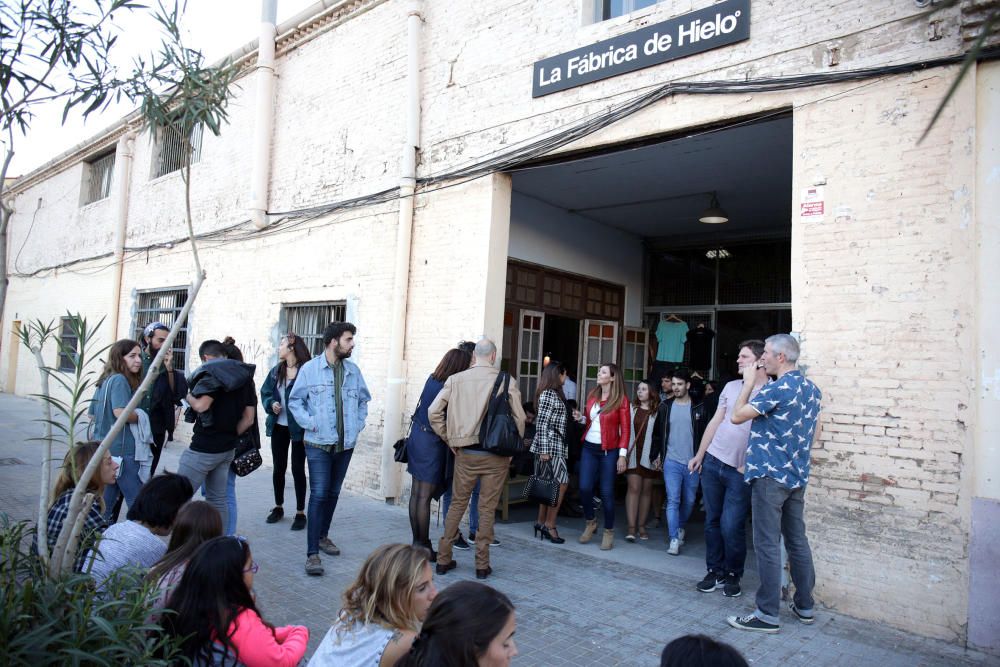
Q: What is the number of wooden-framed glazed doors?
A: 3